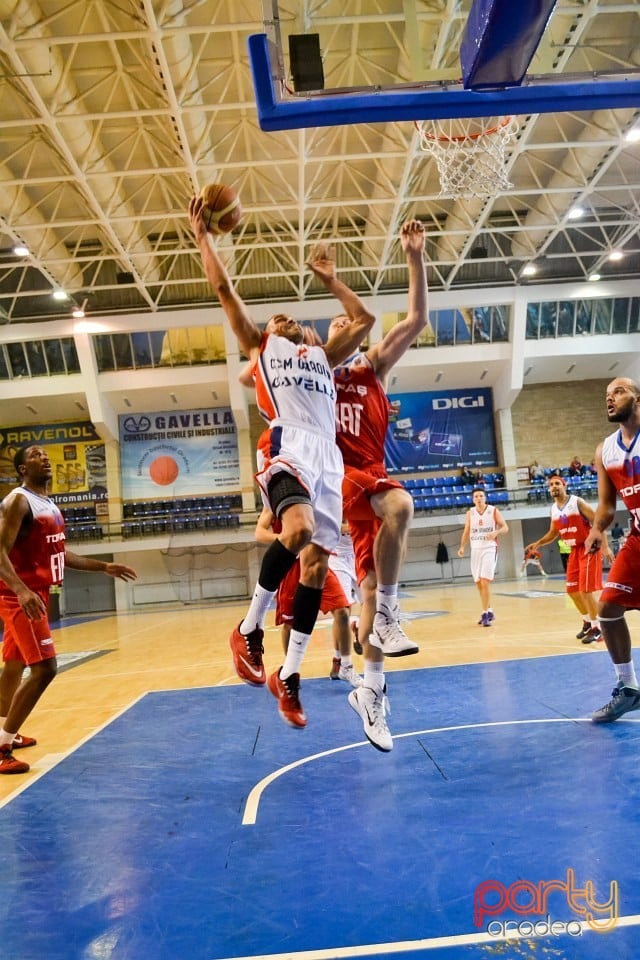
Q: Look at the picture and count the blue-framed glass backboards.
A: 1